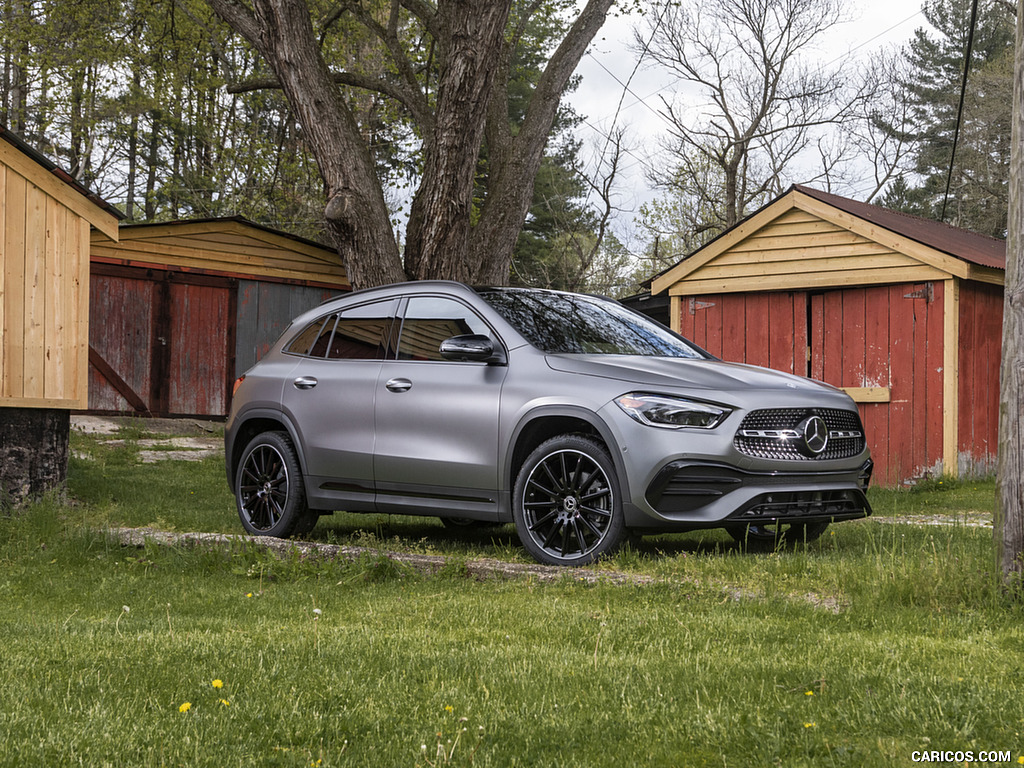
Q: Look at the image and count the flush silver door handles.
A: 2